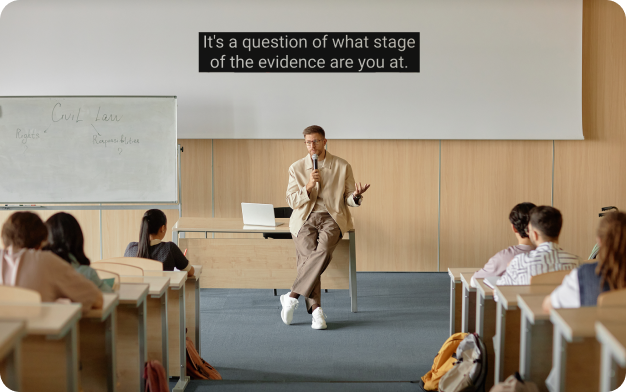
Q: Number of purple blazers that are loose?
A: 0